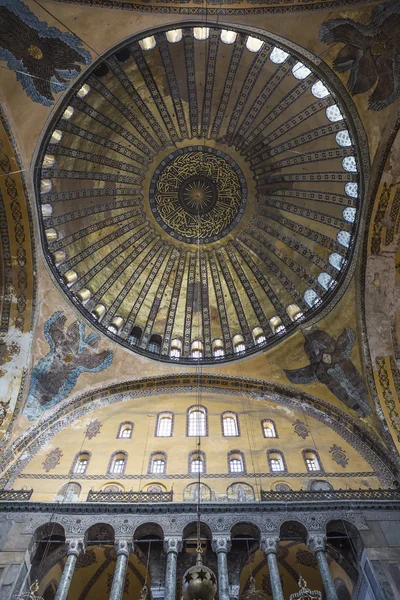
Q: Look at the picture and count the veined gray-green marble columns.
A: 6